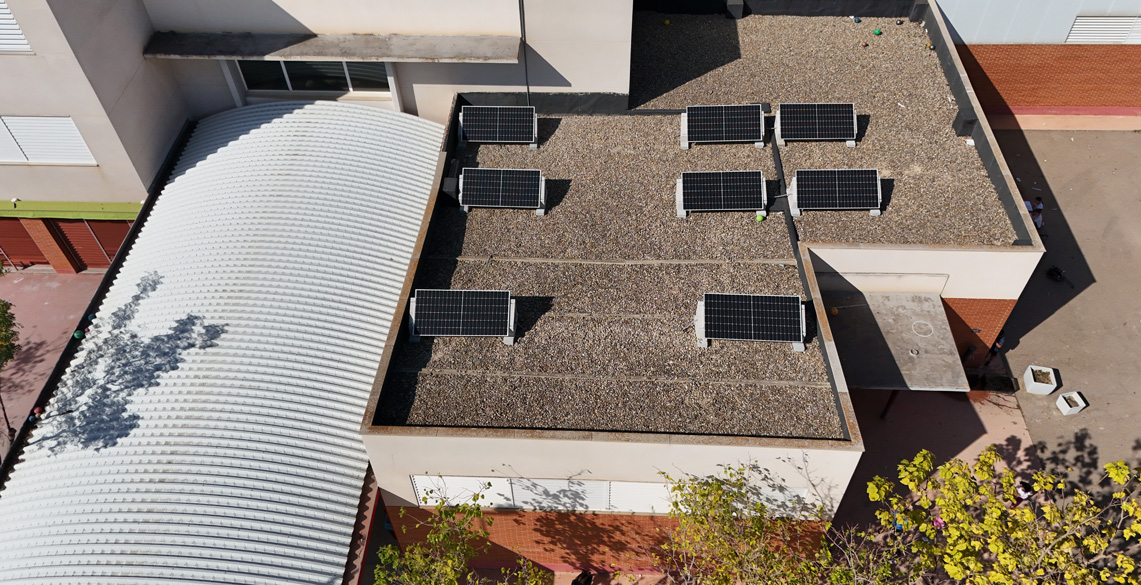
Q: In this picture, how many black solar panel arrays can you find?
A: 8